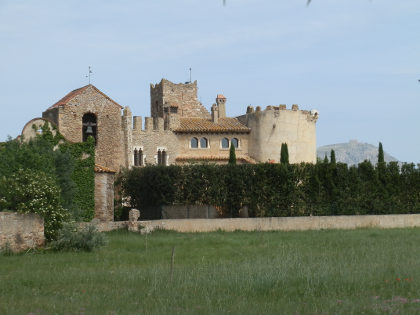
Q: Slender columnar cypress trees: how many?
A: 4